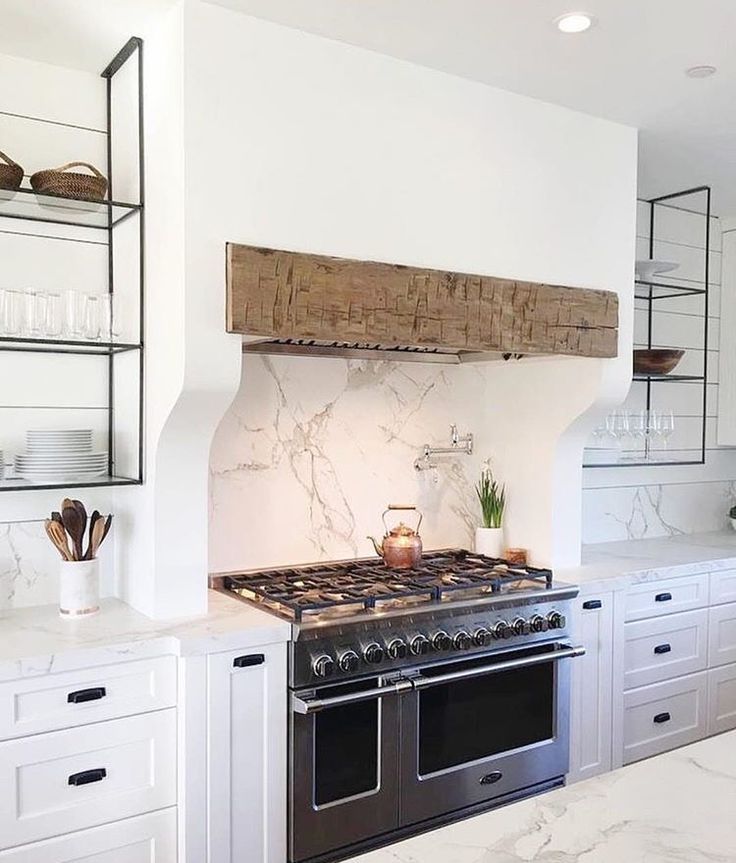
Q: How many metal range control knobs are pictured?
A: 12